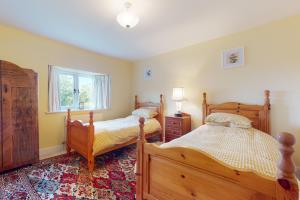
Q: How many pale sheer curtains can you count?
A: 2